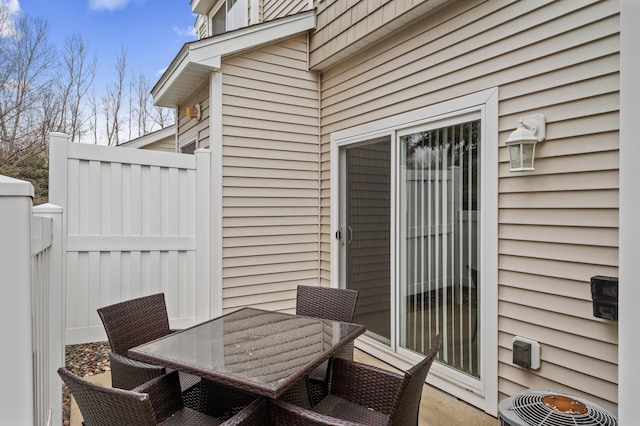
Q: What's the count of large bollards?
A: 0